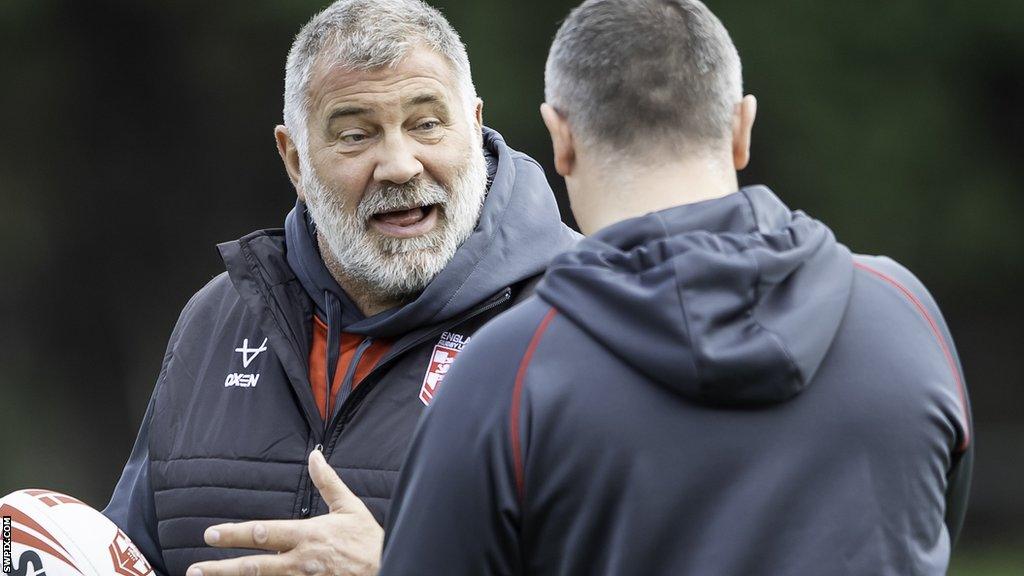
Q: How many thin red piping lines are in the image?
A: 2